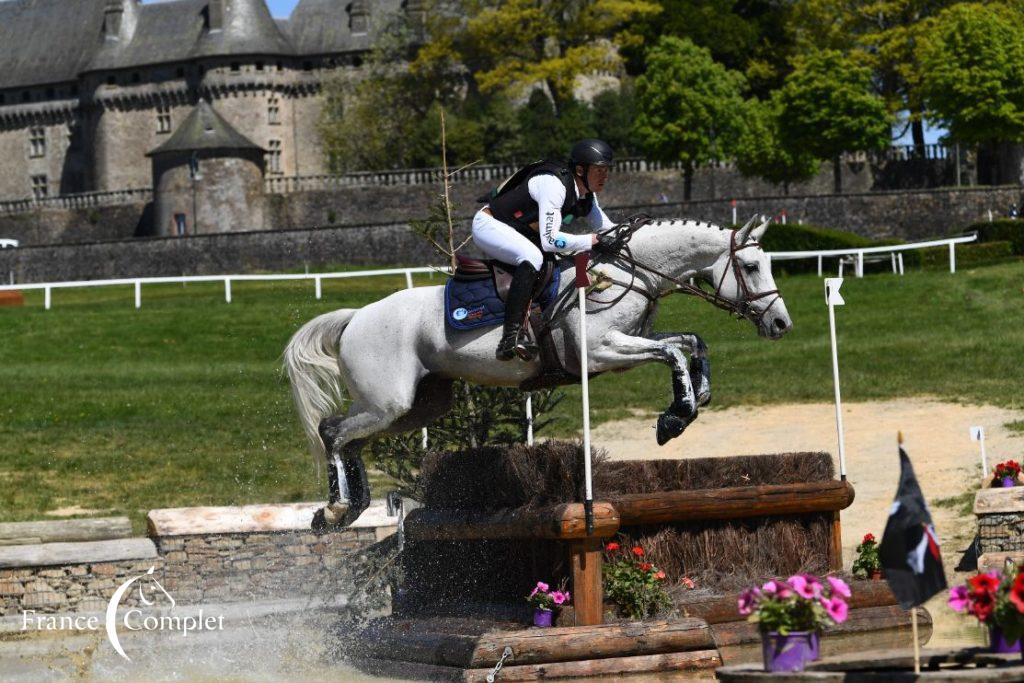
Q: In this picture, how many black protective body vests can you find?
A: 1